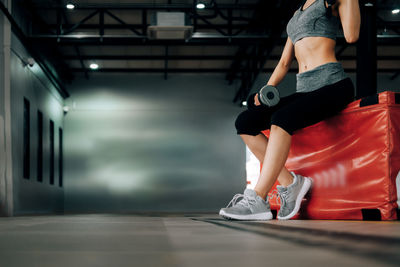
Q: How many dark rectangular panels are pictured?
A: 4